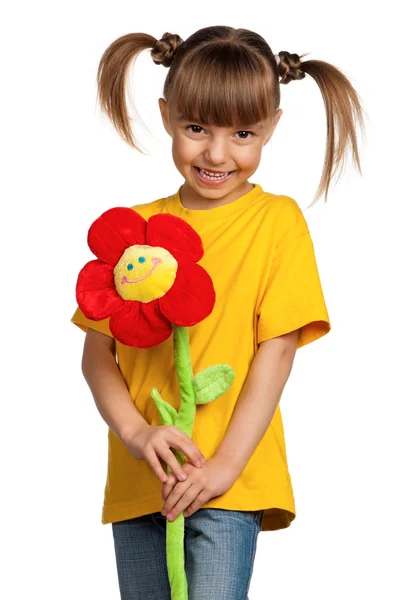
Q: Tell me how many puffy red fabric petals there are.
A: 5